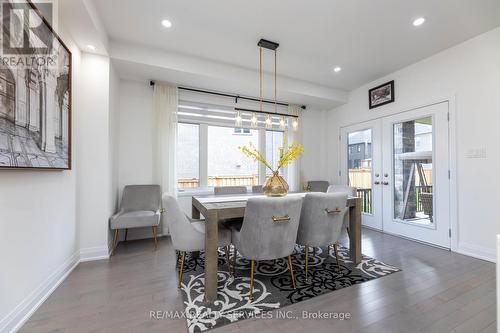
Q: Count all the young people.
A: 0